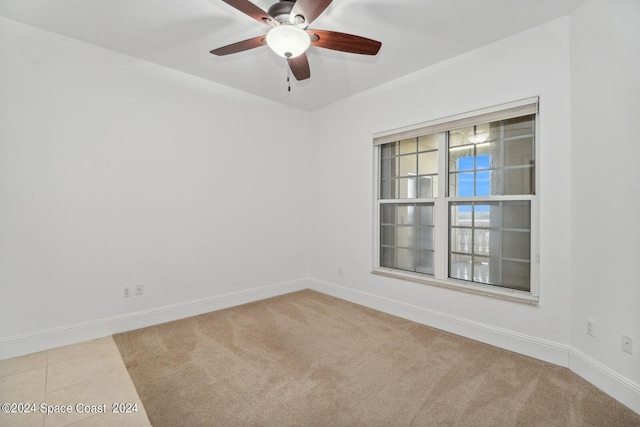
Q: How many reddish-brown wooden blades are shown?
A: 5